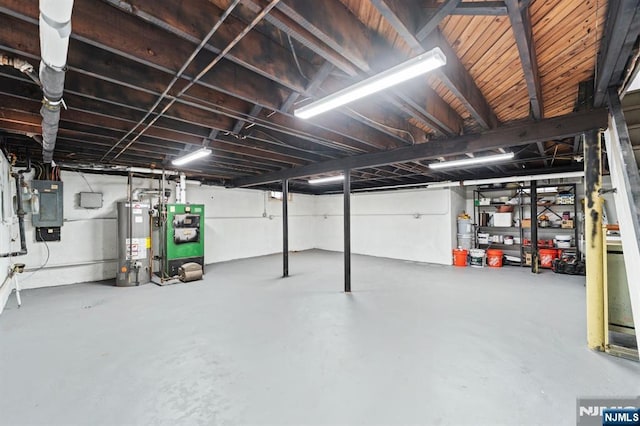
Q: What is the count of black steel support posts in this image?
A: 3